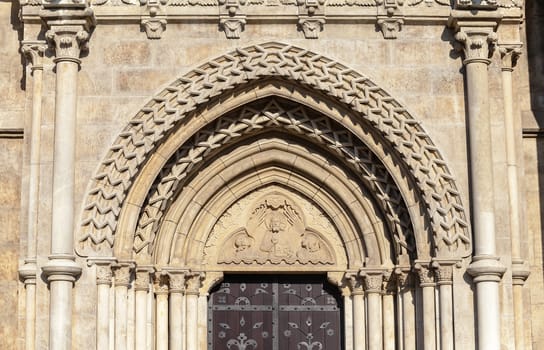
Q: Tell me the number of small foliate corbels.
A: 4